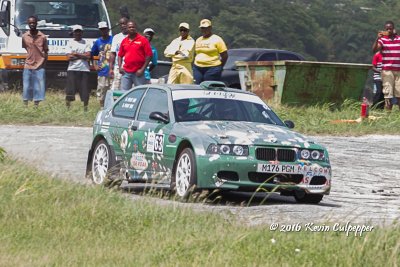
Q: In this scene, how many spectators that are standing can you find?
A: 10